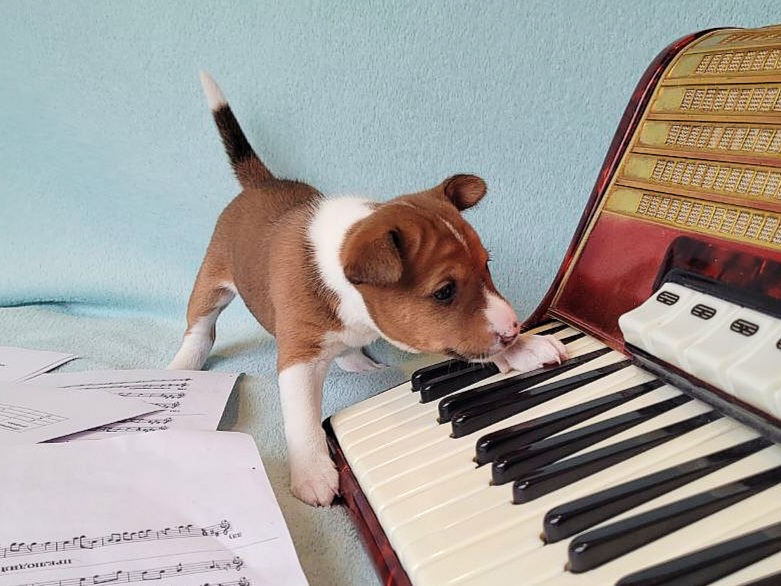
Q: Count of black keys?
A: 11